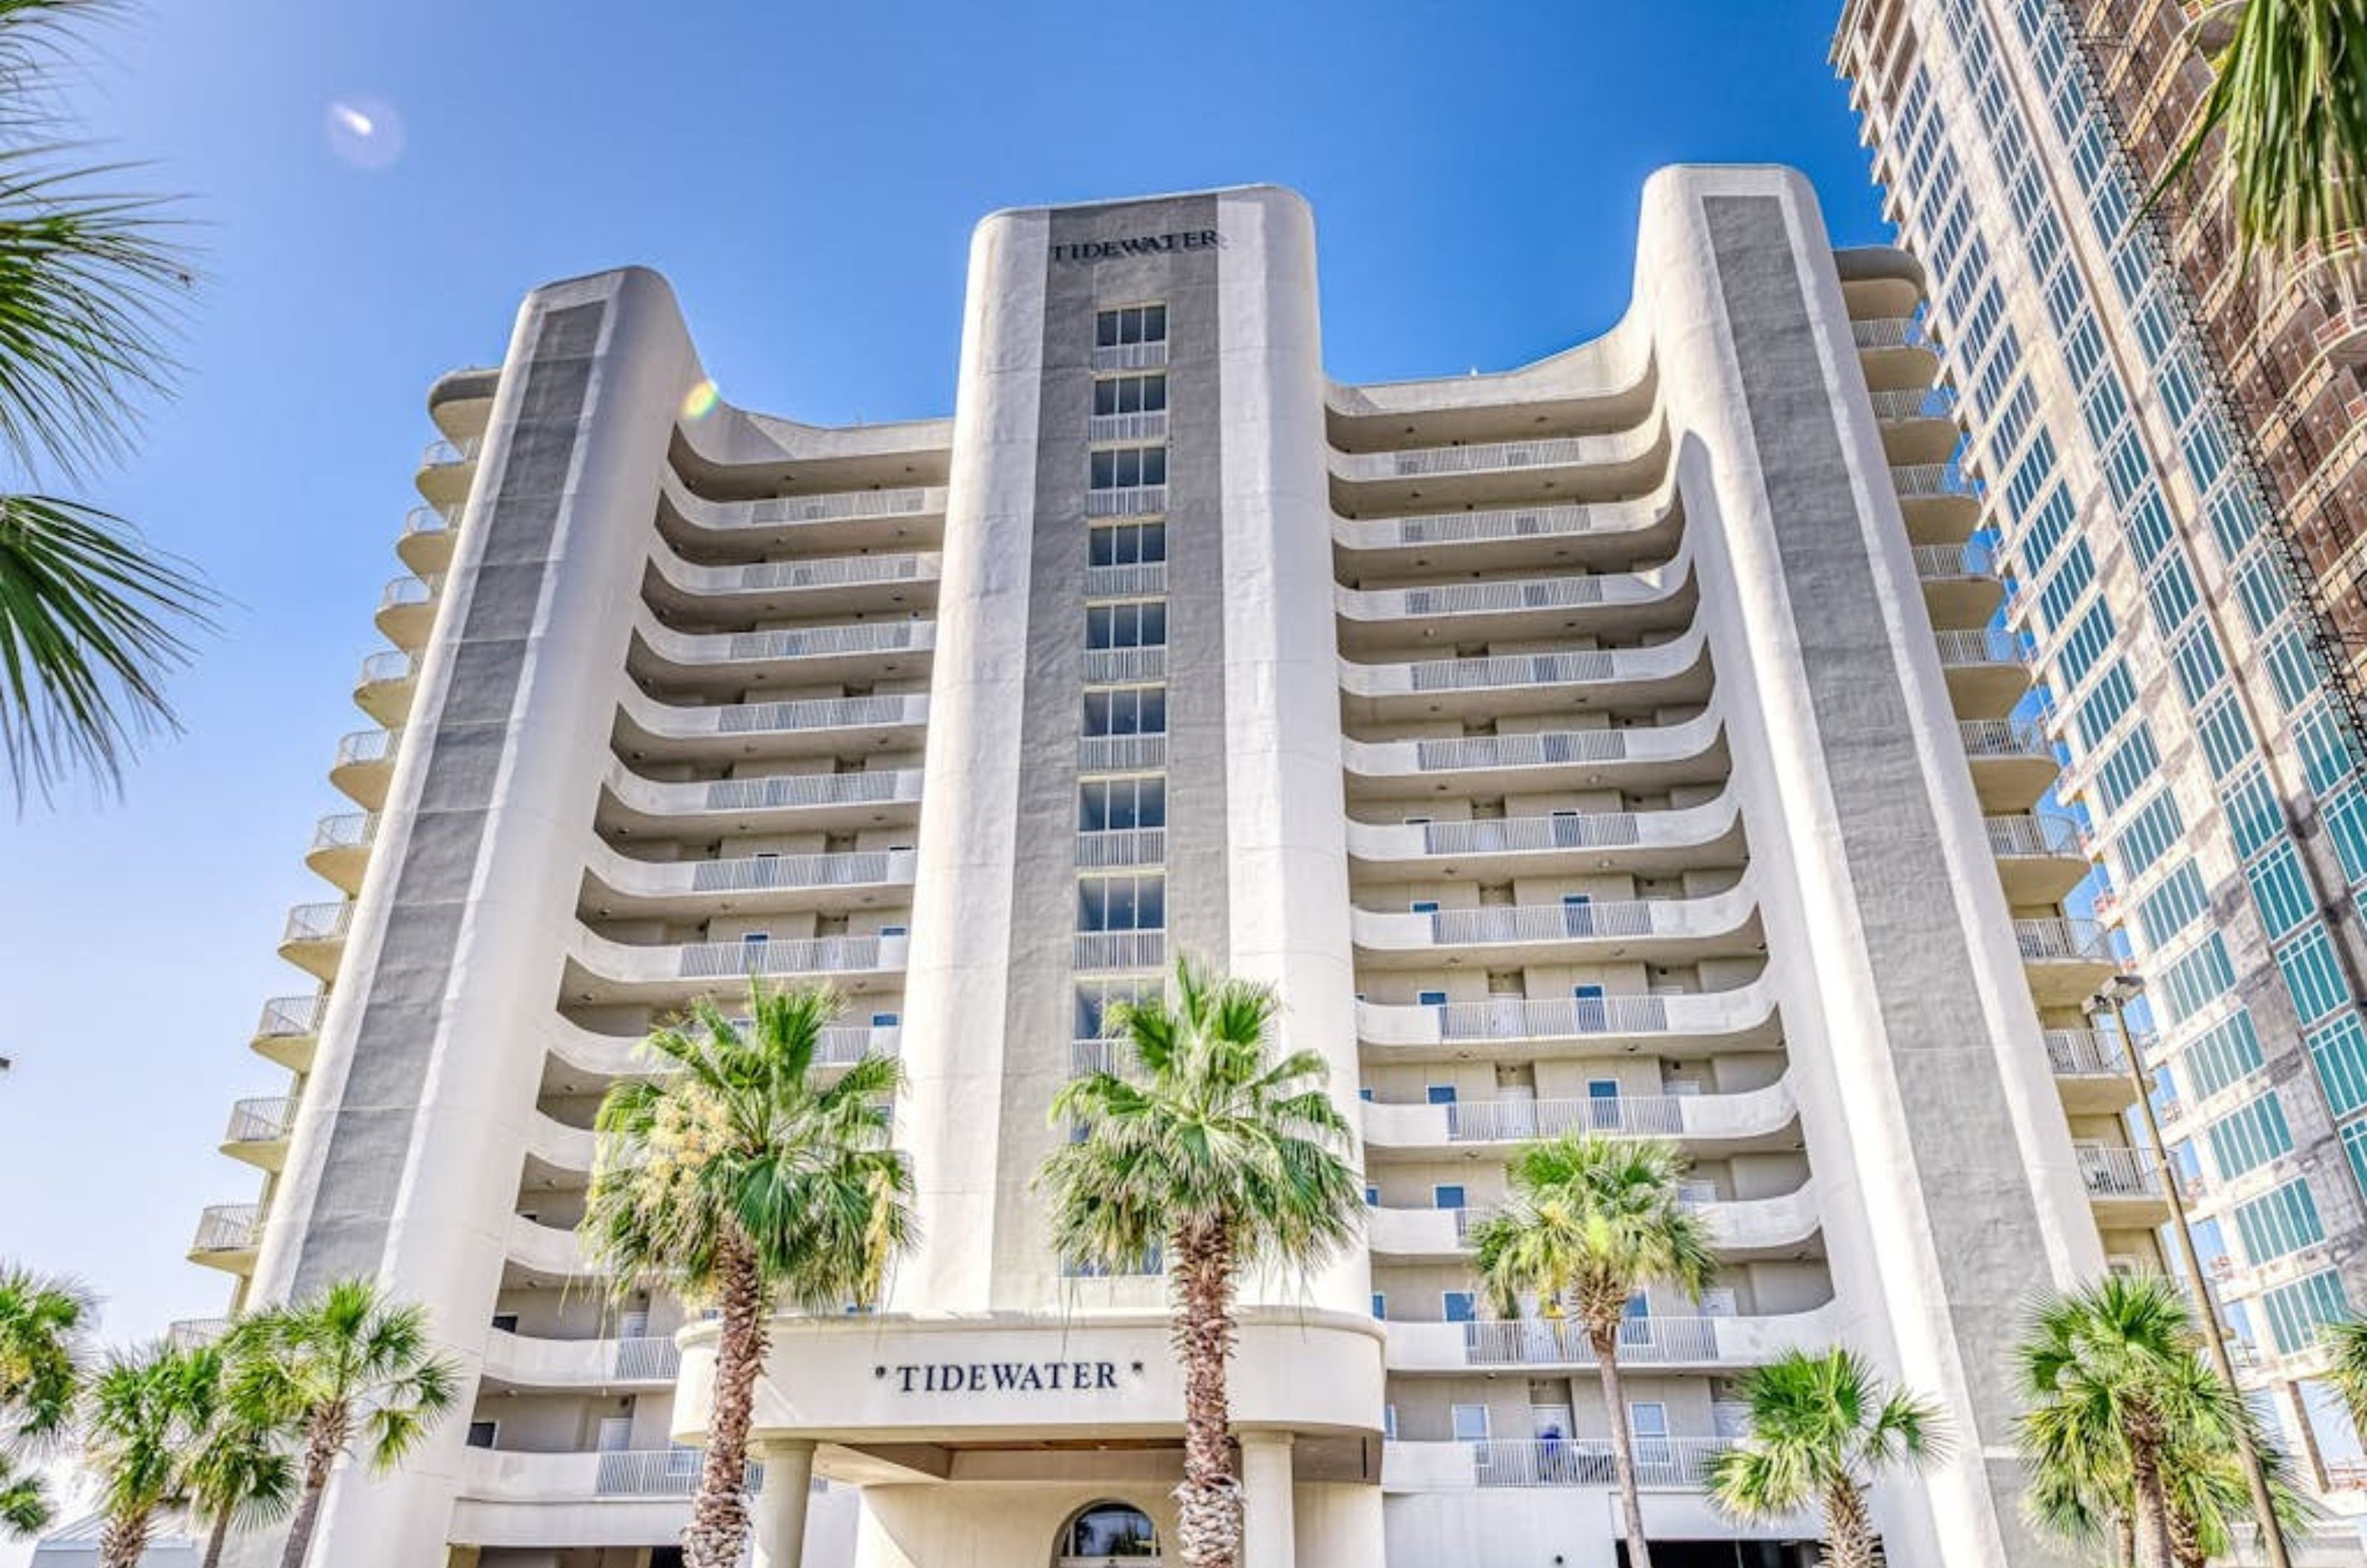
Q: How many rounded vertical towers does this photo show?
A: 3